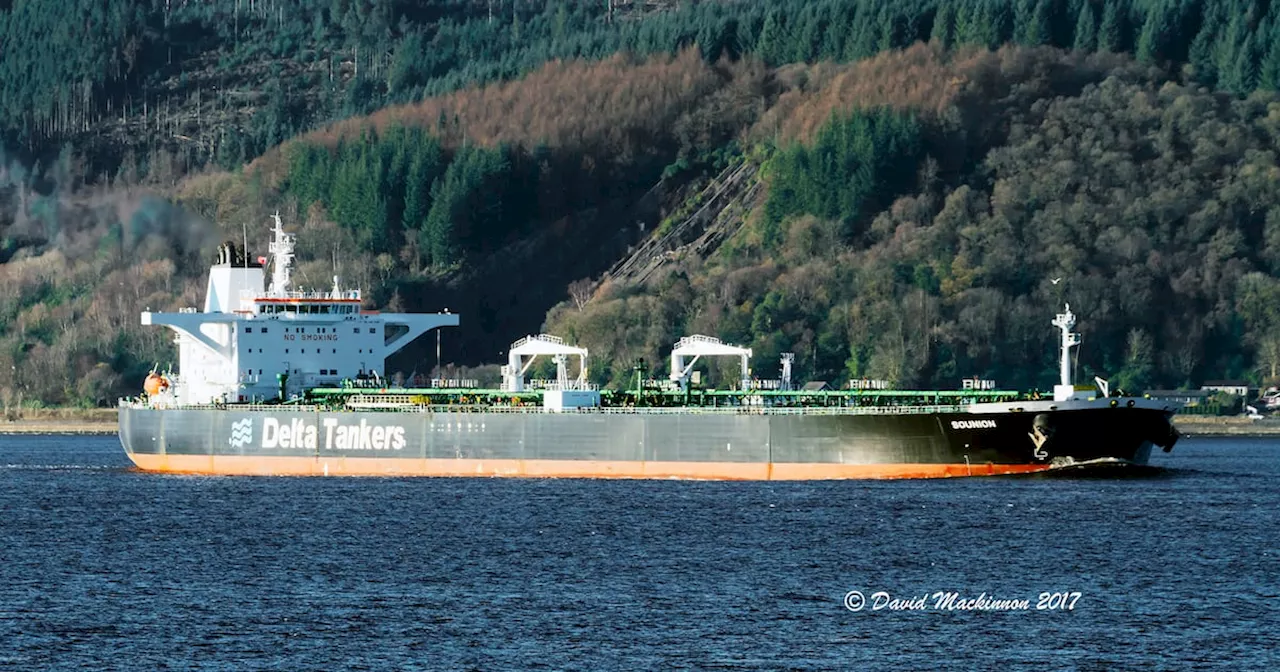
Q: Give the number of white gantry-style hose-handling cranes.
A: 2